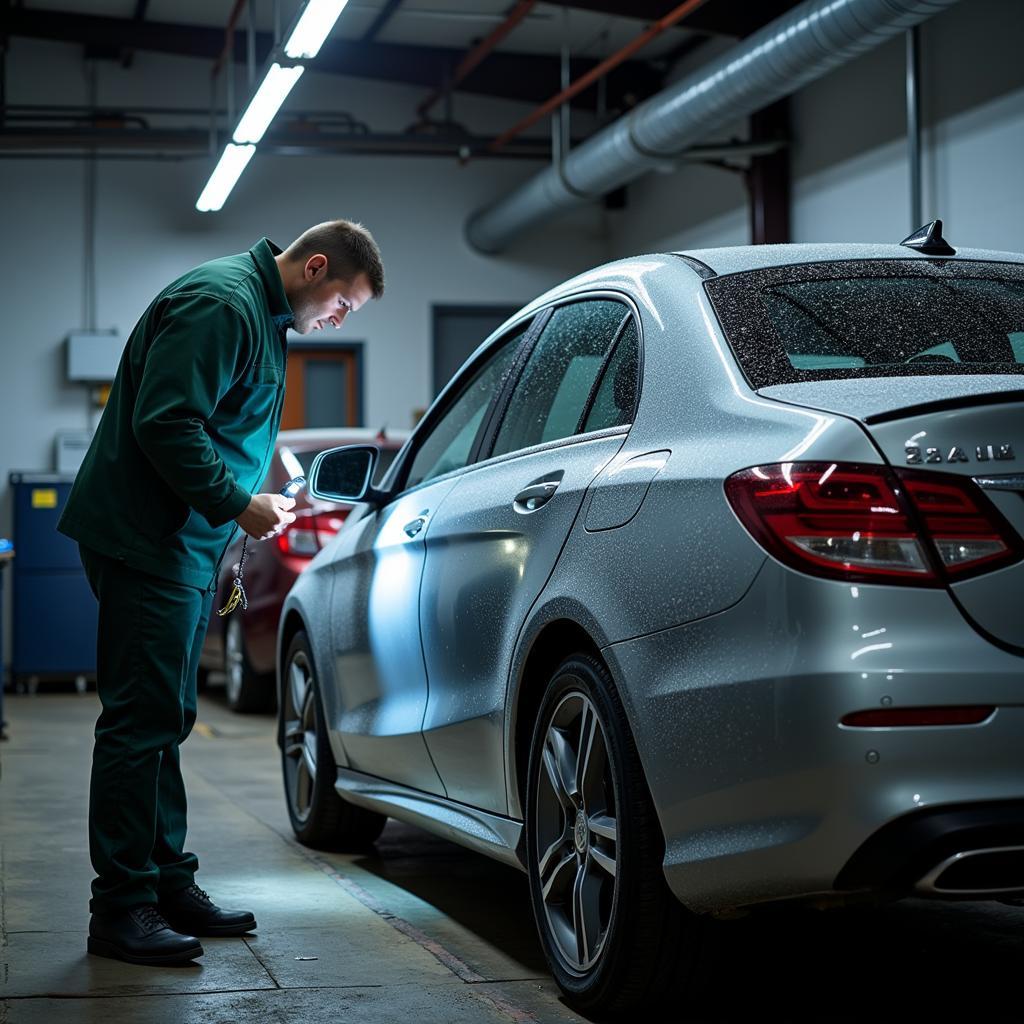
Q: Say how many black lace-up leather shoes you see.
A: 2